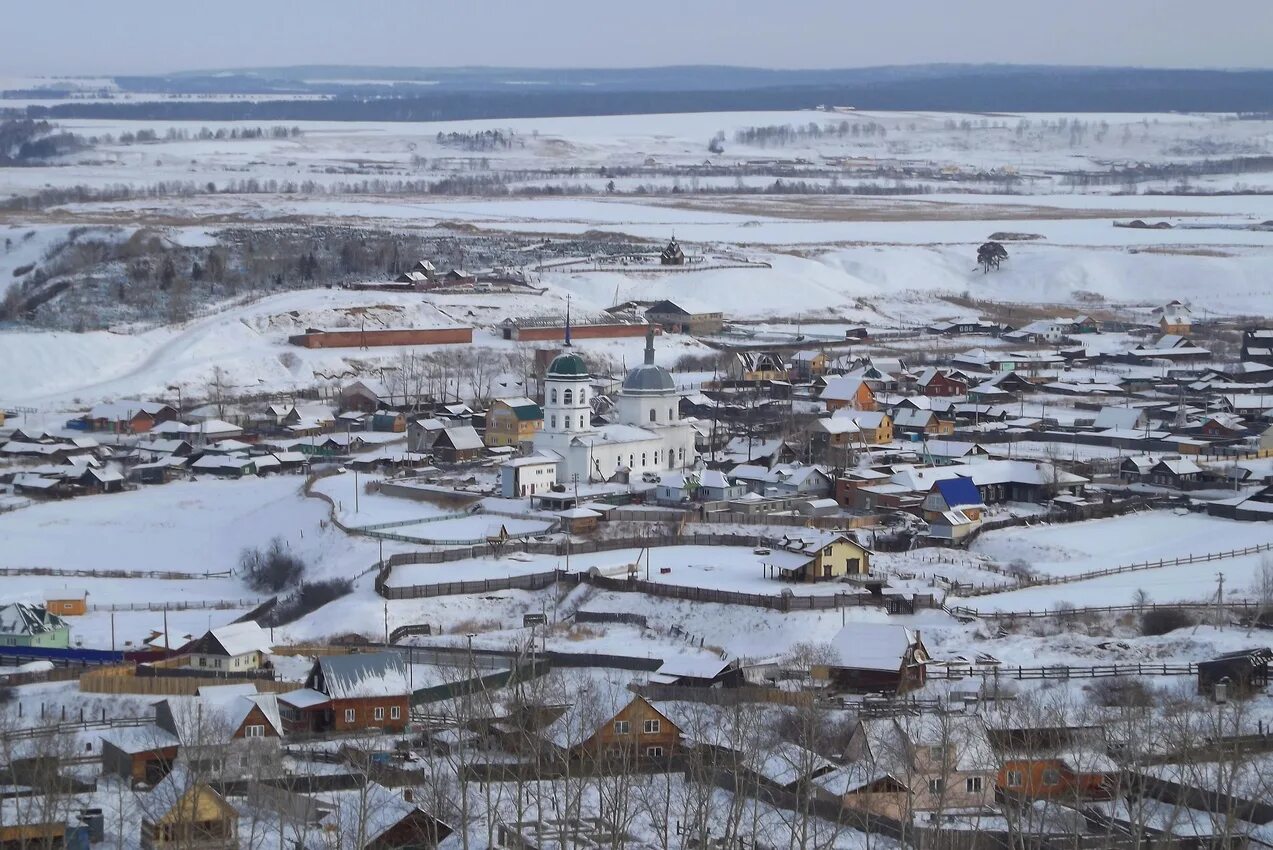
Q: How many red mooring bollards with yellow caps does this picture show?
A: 0